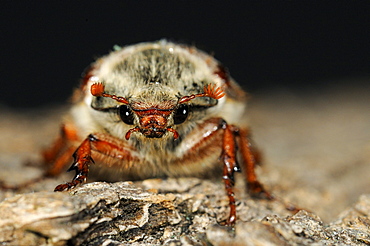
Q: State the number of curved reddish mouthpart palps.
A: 2